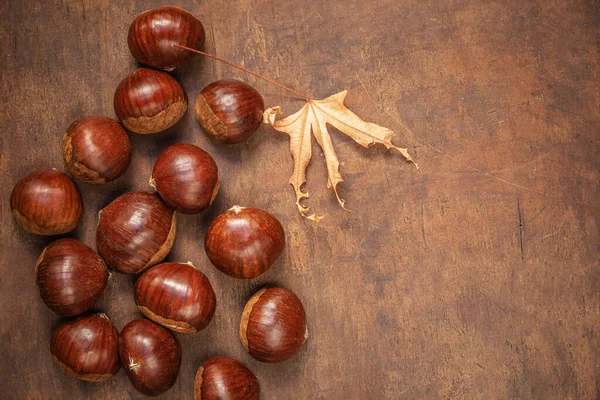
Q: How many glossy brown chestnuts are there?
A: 14